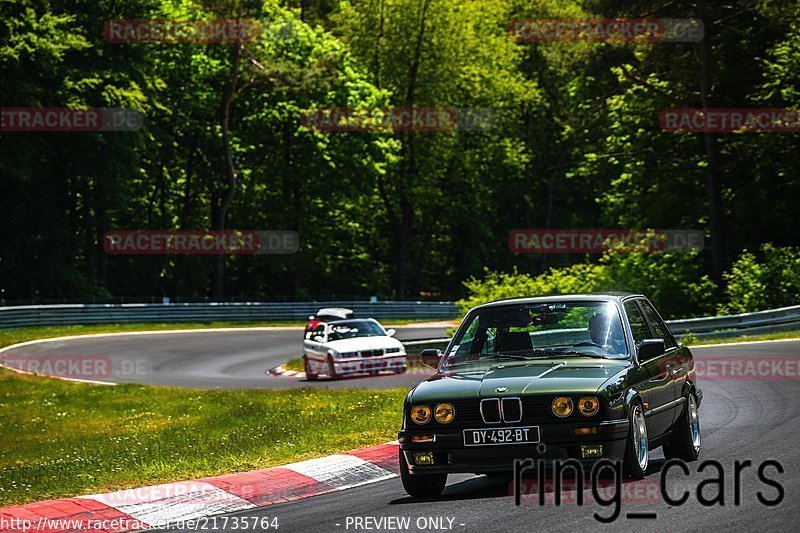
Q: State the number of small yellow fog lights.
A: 2